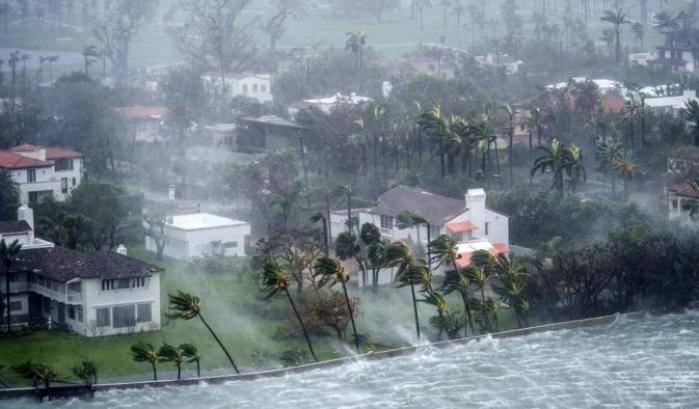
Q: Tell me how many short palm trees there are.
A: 3